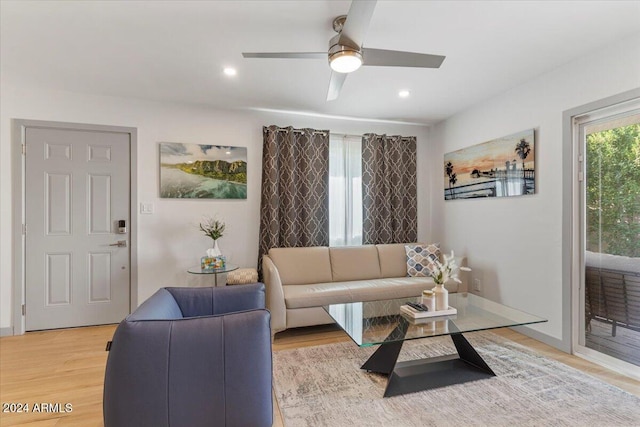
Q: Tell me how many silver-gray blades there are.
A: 4